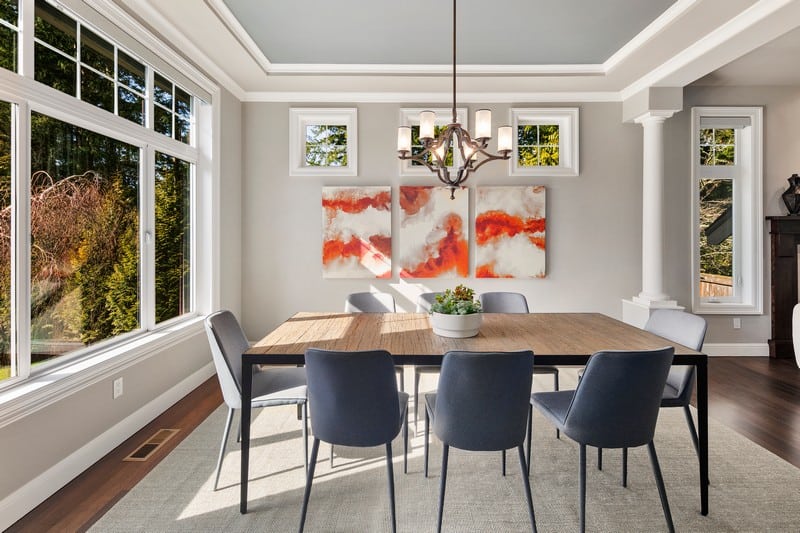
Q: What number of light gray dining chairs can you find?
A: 5